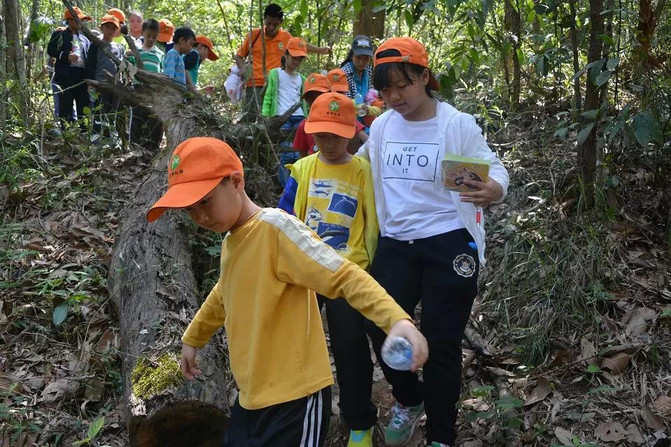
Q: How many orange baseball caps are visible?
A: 11